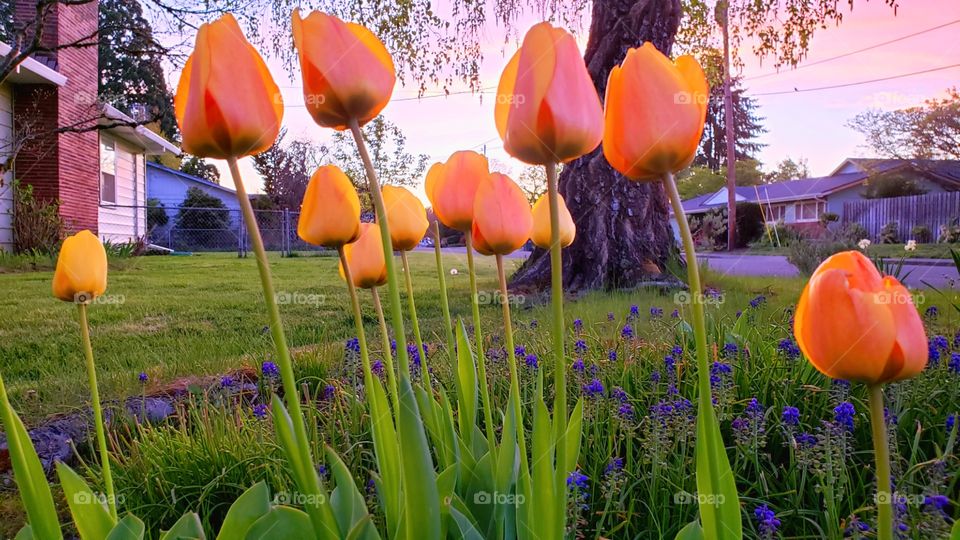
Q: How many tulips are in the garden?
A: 12